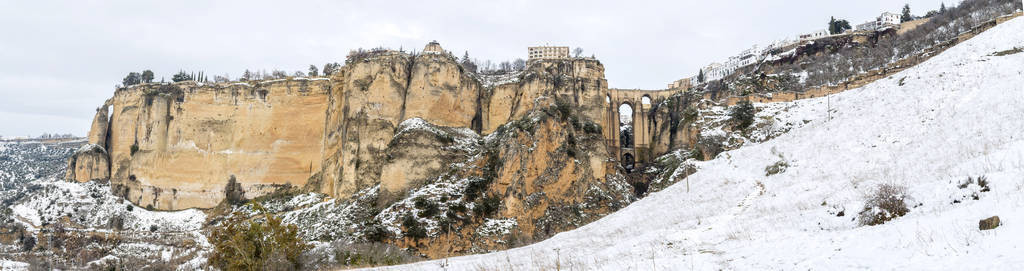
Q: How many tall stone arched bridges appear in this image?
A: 1